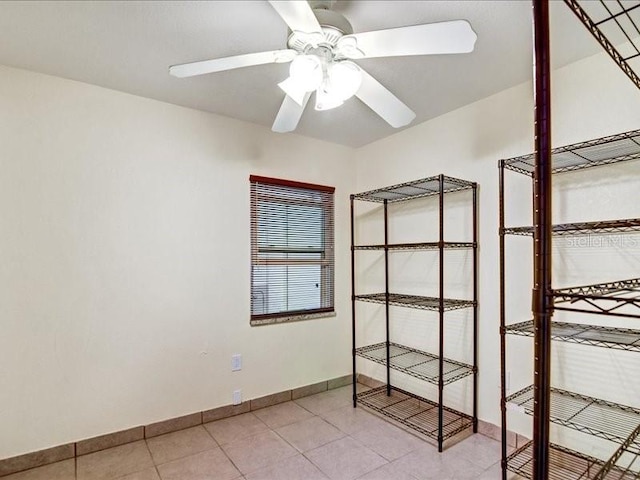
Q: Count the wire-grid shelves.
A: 13